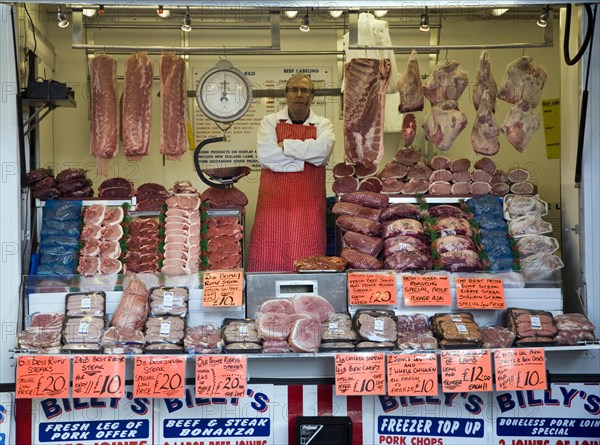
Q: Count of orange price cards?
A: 12